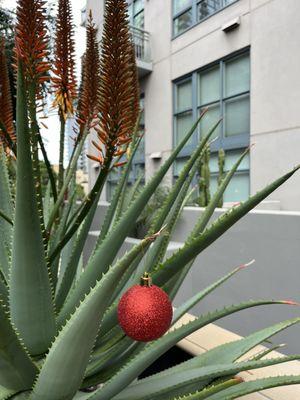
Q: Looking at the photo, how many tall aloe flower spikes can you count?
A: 5